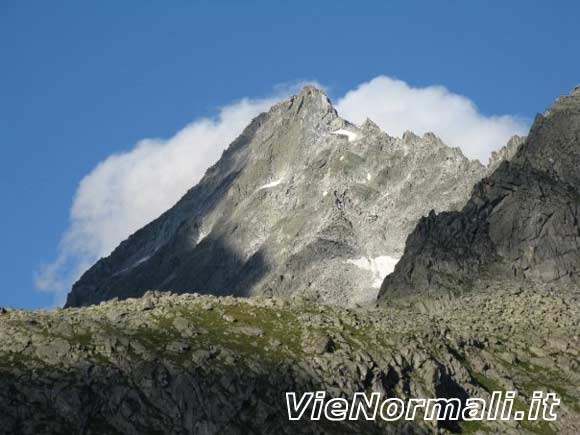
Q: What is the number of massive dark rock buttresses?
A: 1